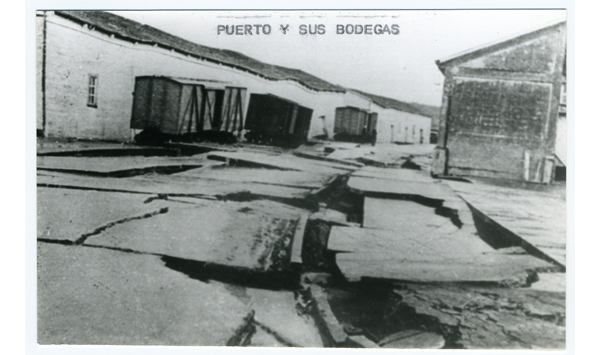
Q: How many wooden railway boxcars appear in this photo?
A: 3